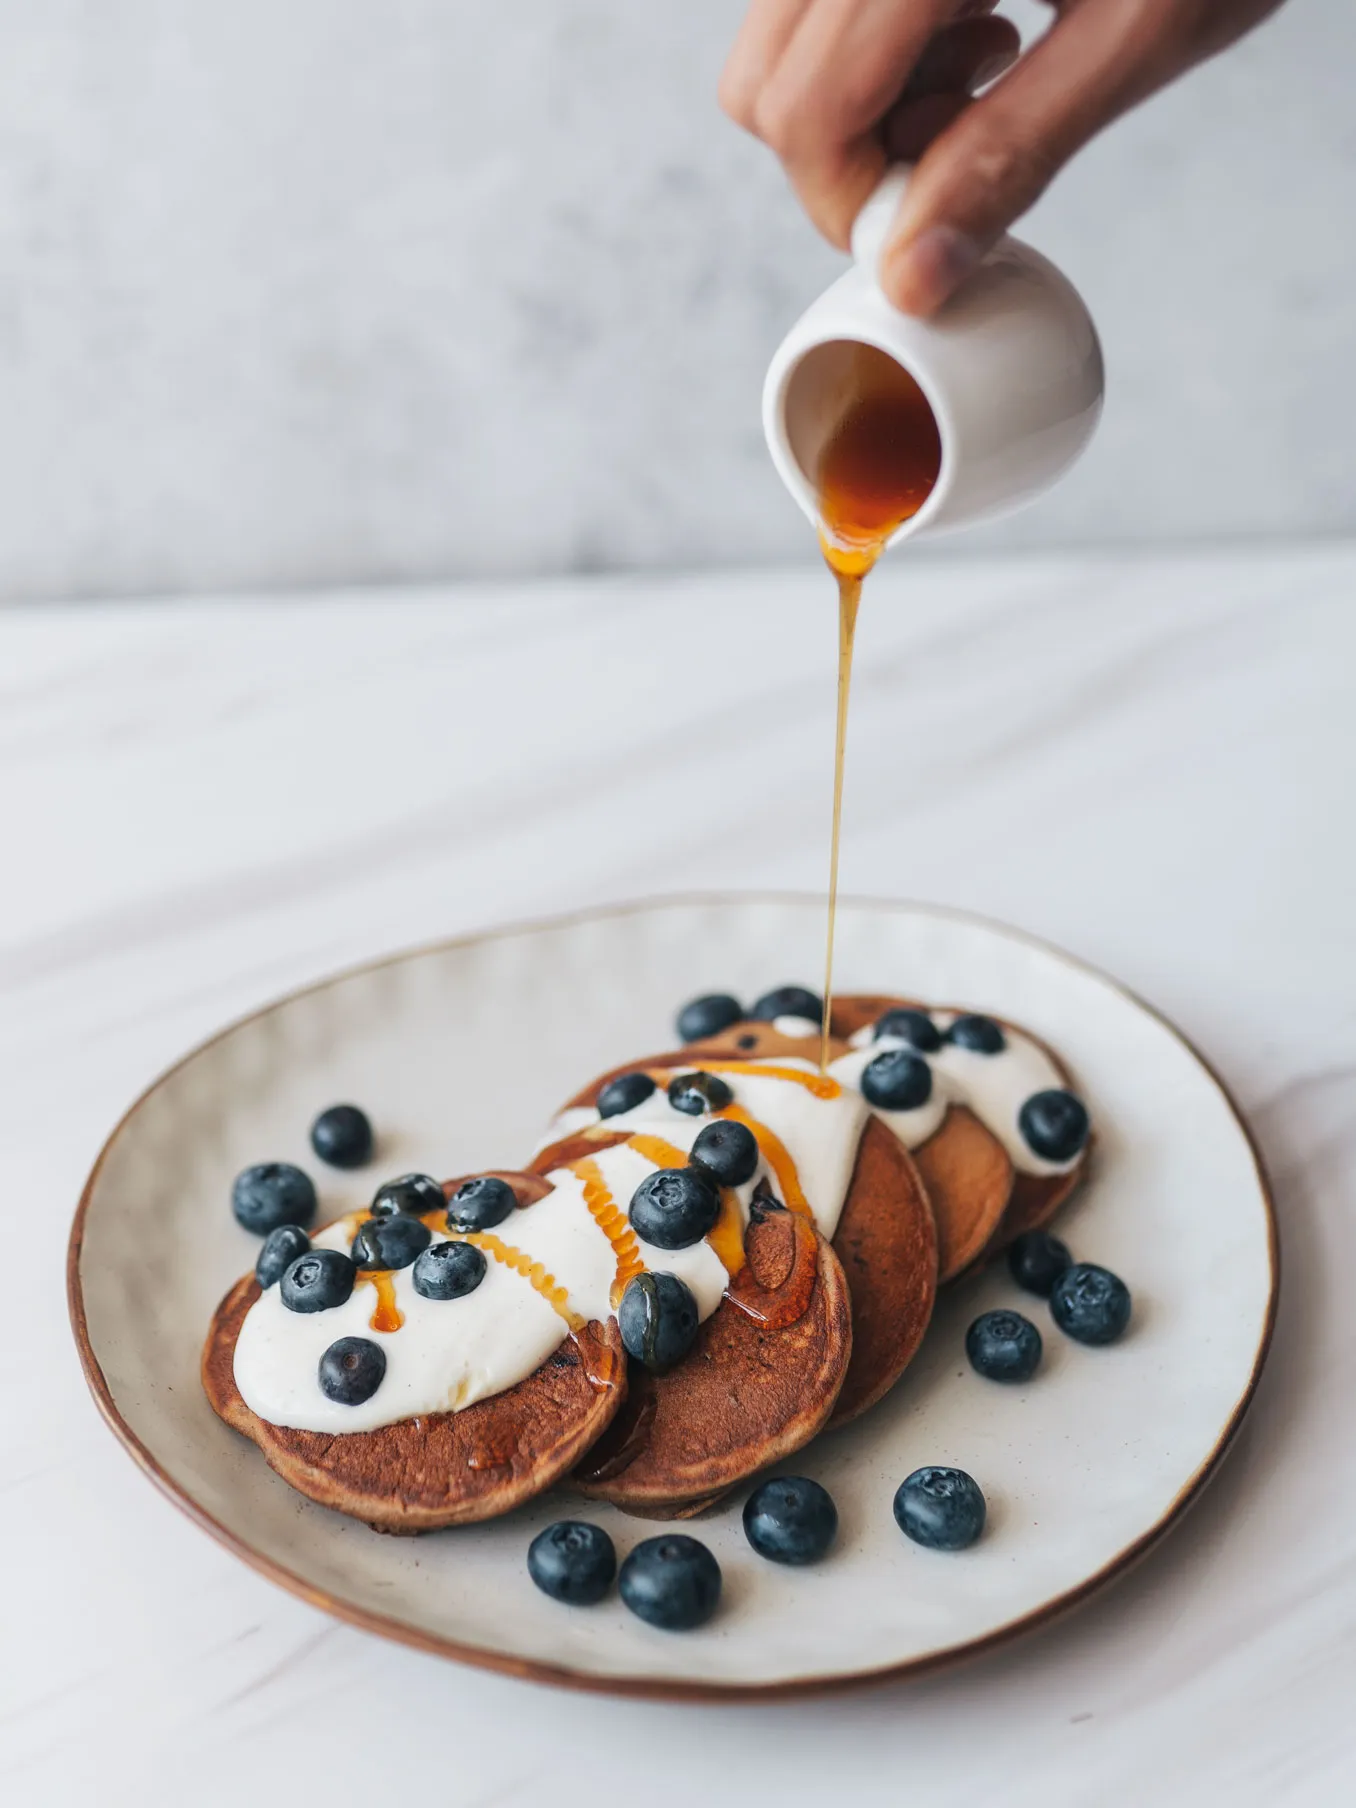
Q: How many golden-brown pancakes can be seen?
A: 5